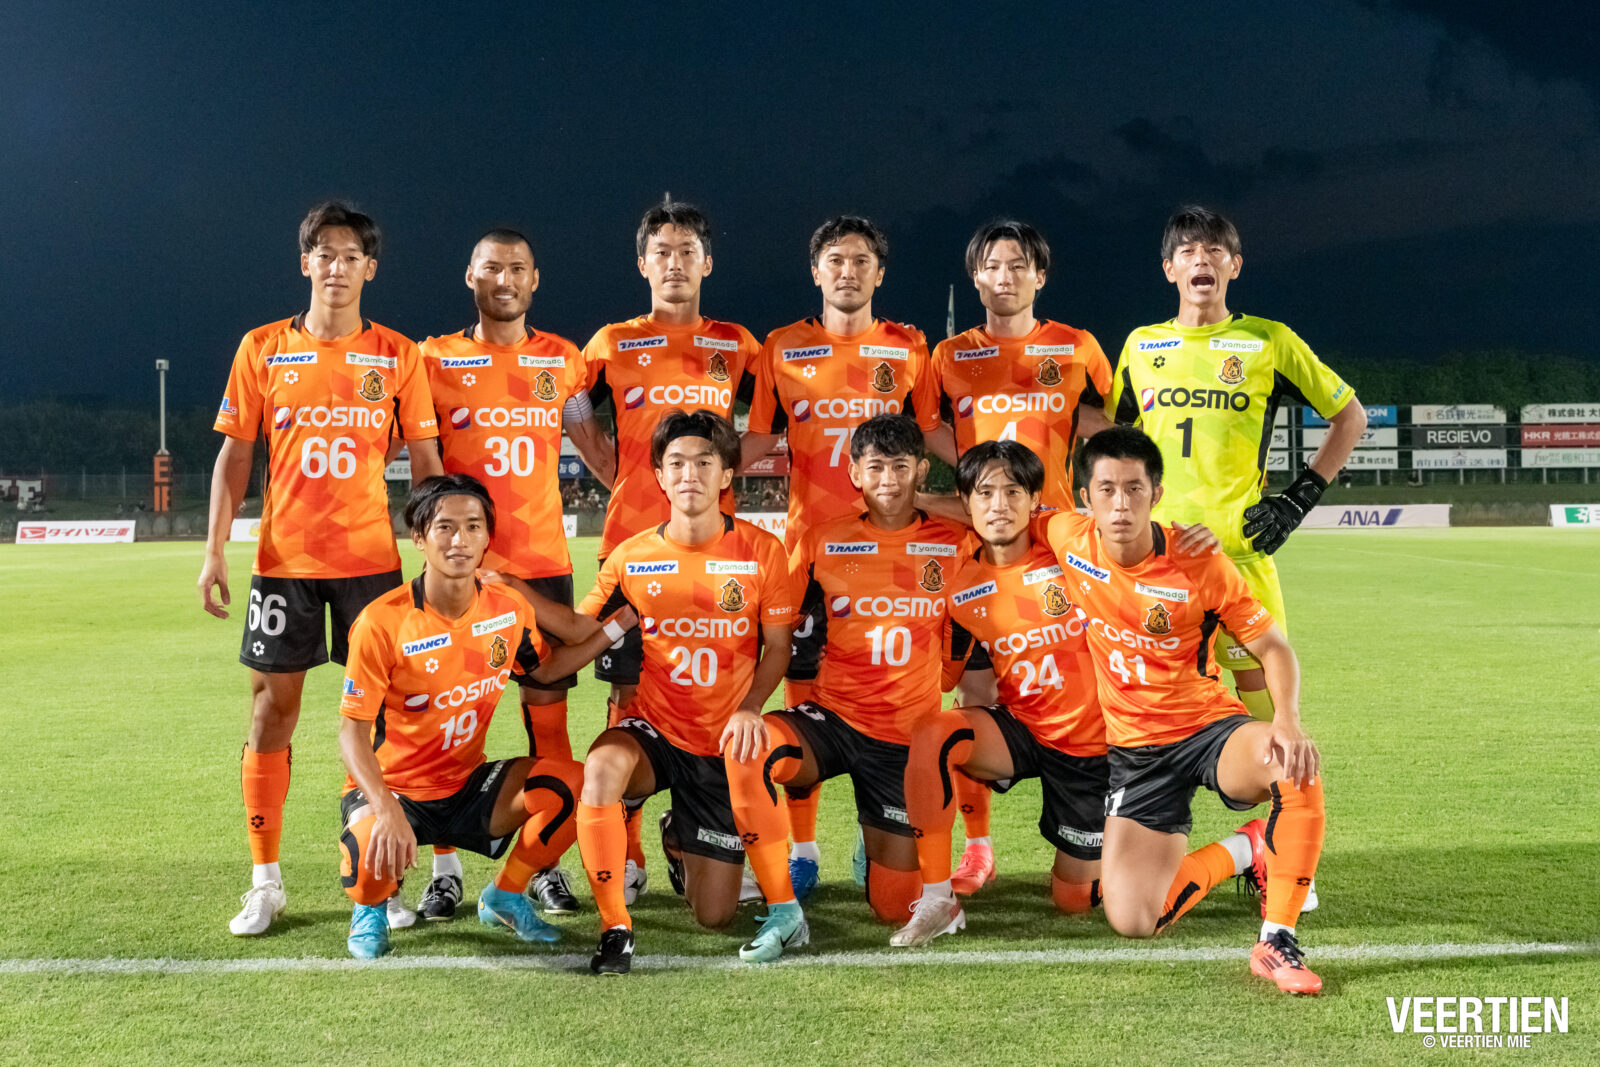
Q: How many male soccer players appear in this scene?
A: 11